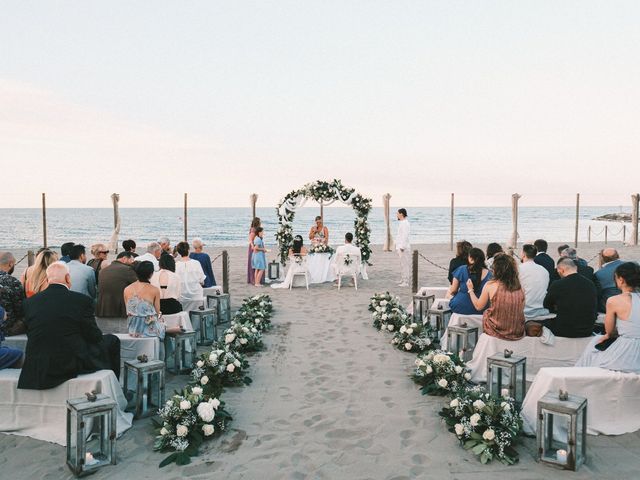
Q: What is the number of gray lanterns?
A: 11